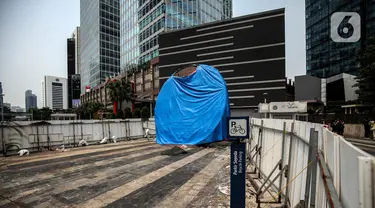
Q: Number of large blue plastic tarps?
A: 1